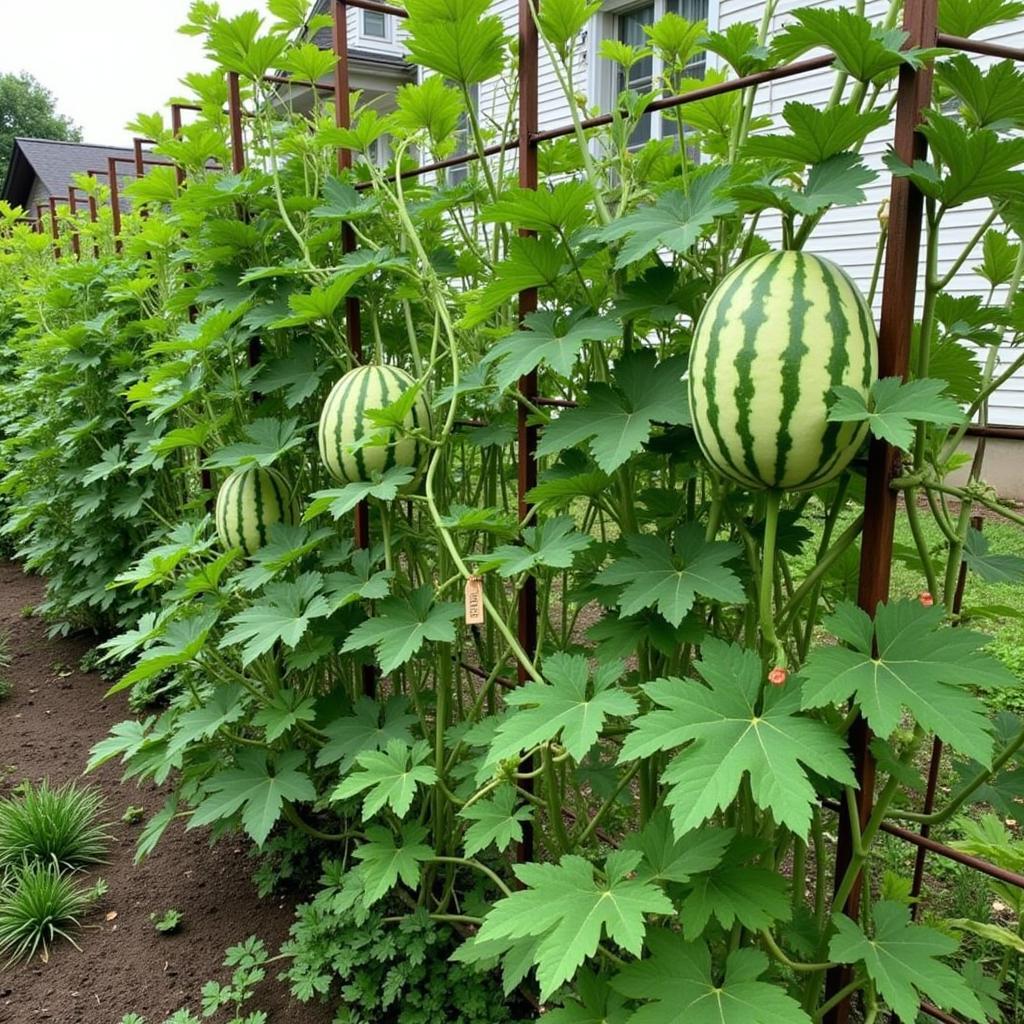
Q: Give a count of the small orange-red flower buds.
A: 2